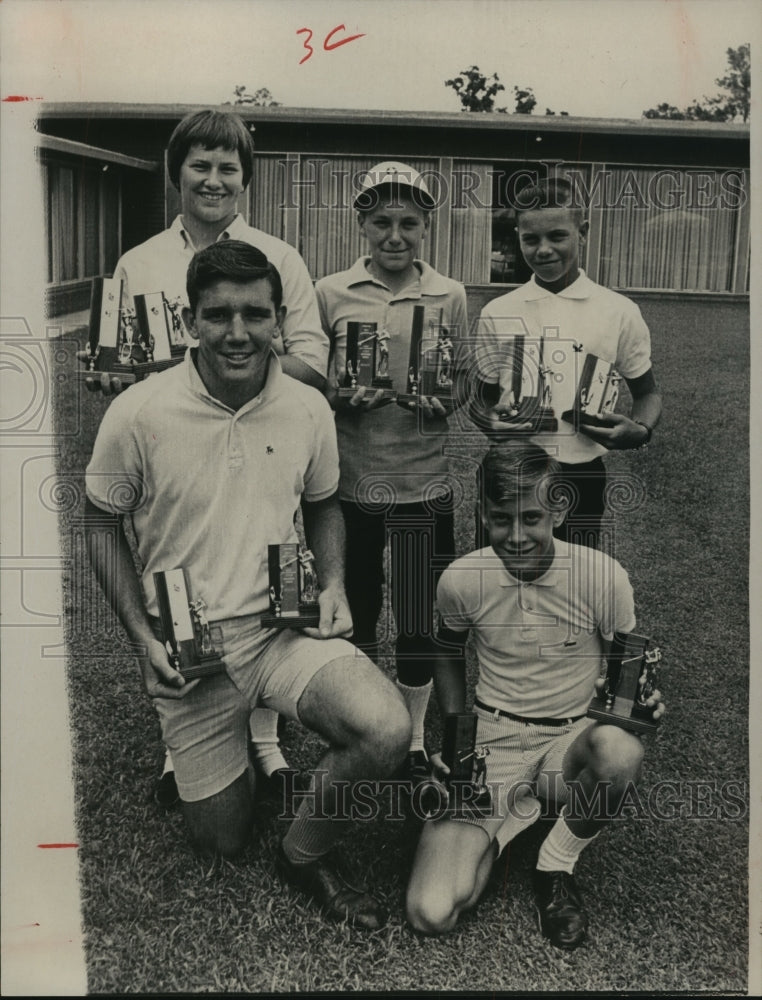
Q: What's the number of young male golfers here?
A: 4